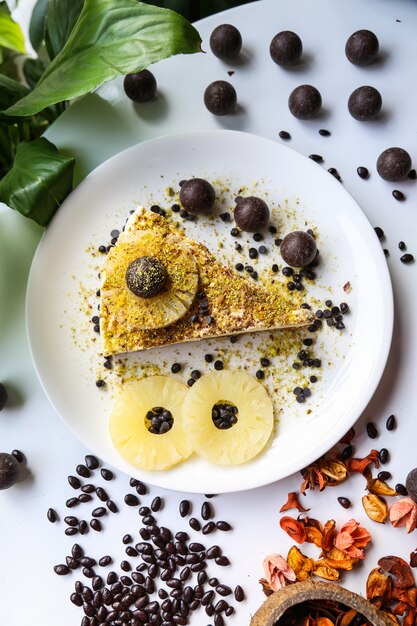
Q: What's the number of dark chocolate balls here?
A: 15